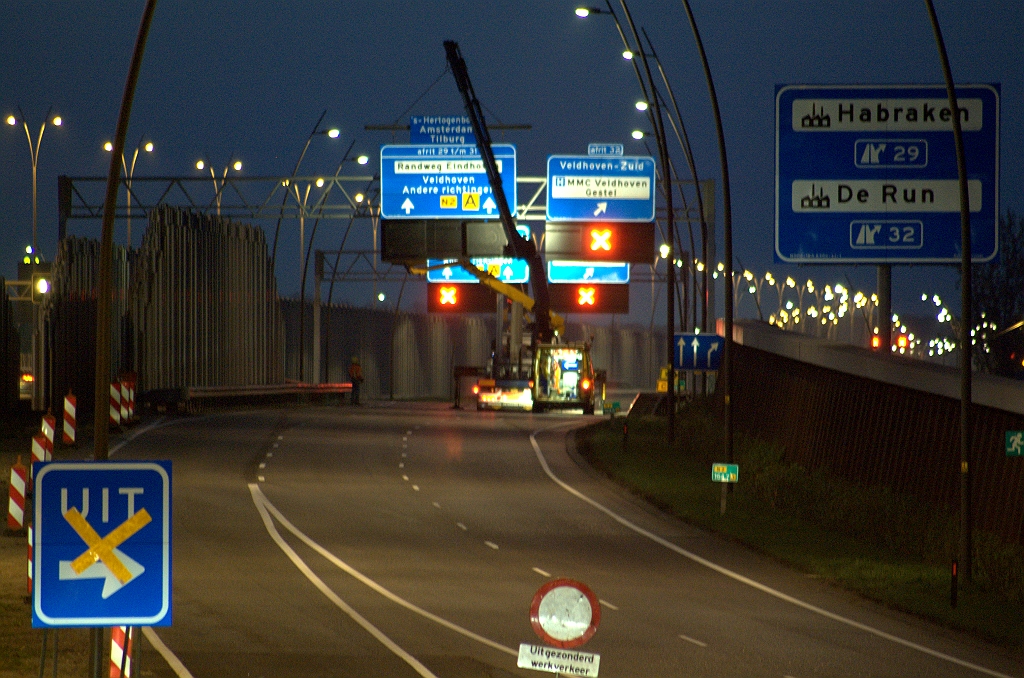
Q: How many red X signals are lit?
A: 3